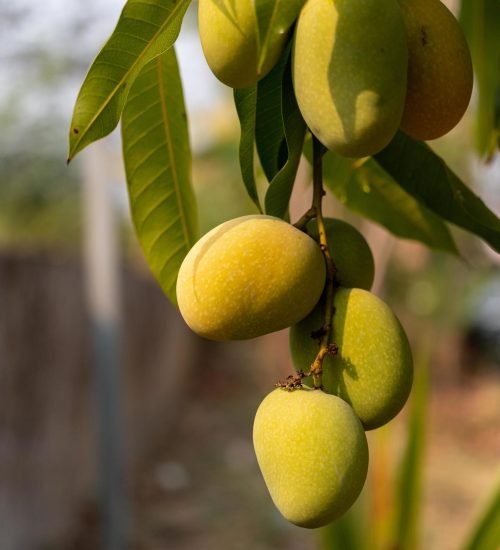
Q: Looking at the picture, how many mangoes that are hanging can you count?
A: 7